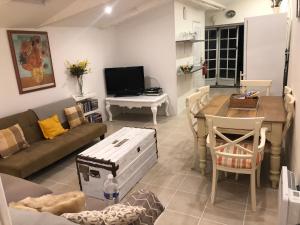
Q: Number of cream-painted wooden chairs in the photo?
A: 6